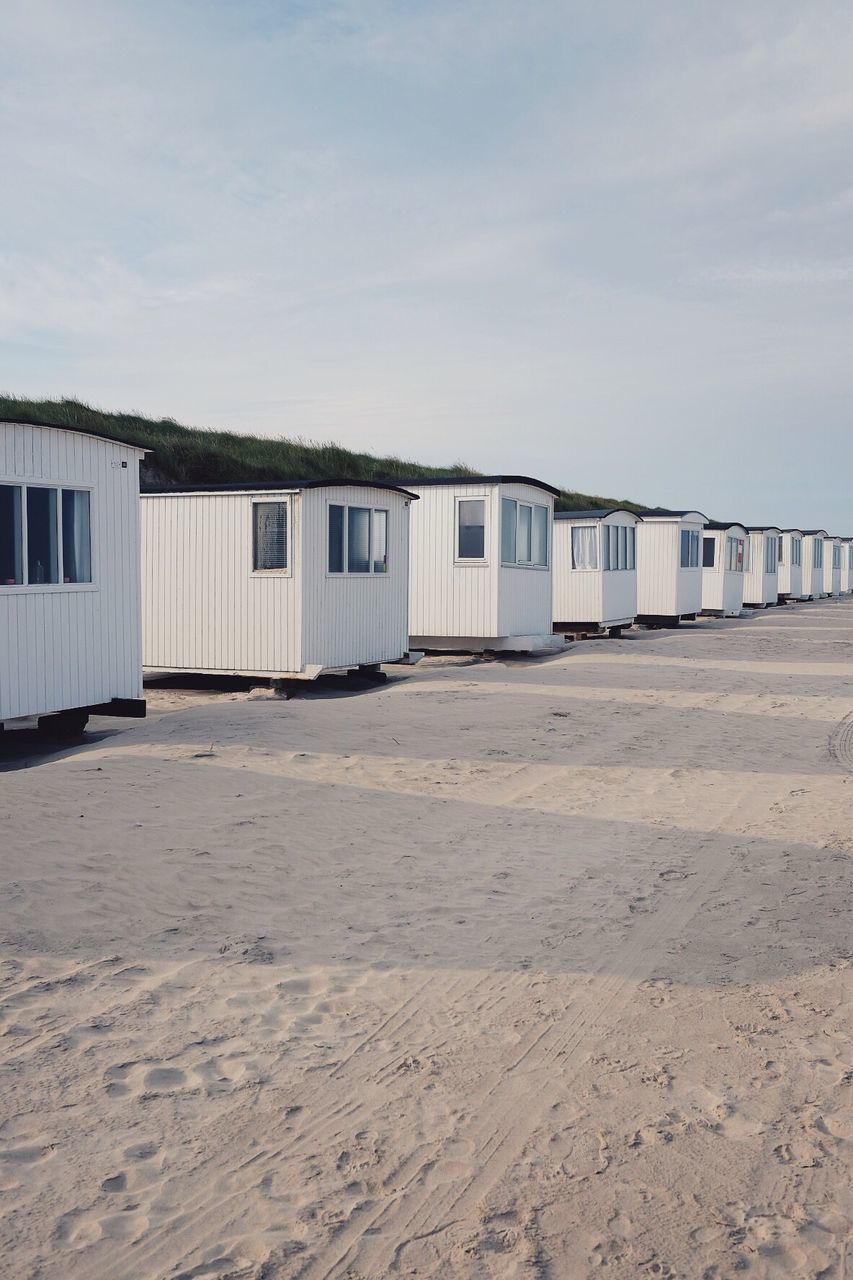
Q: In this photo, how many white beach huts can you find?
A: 11